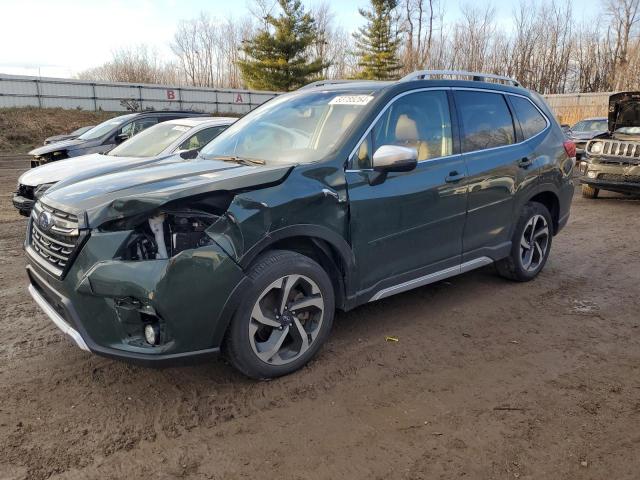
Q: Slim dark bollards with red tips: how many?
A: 0